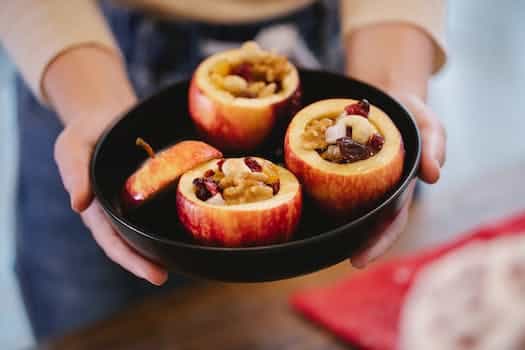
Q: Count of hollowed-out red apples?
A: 3